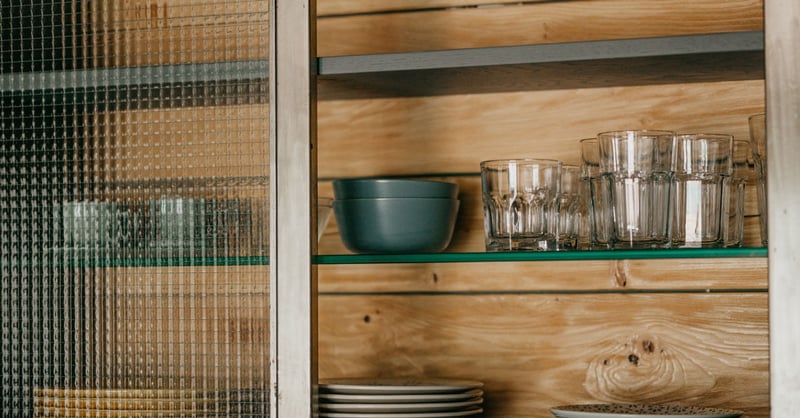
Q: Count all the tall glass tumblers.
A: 5